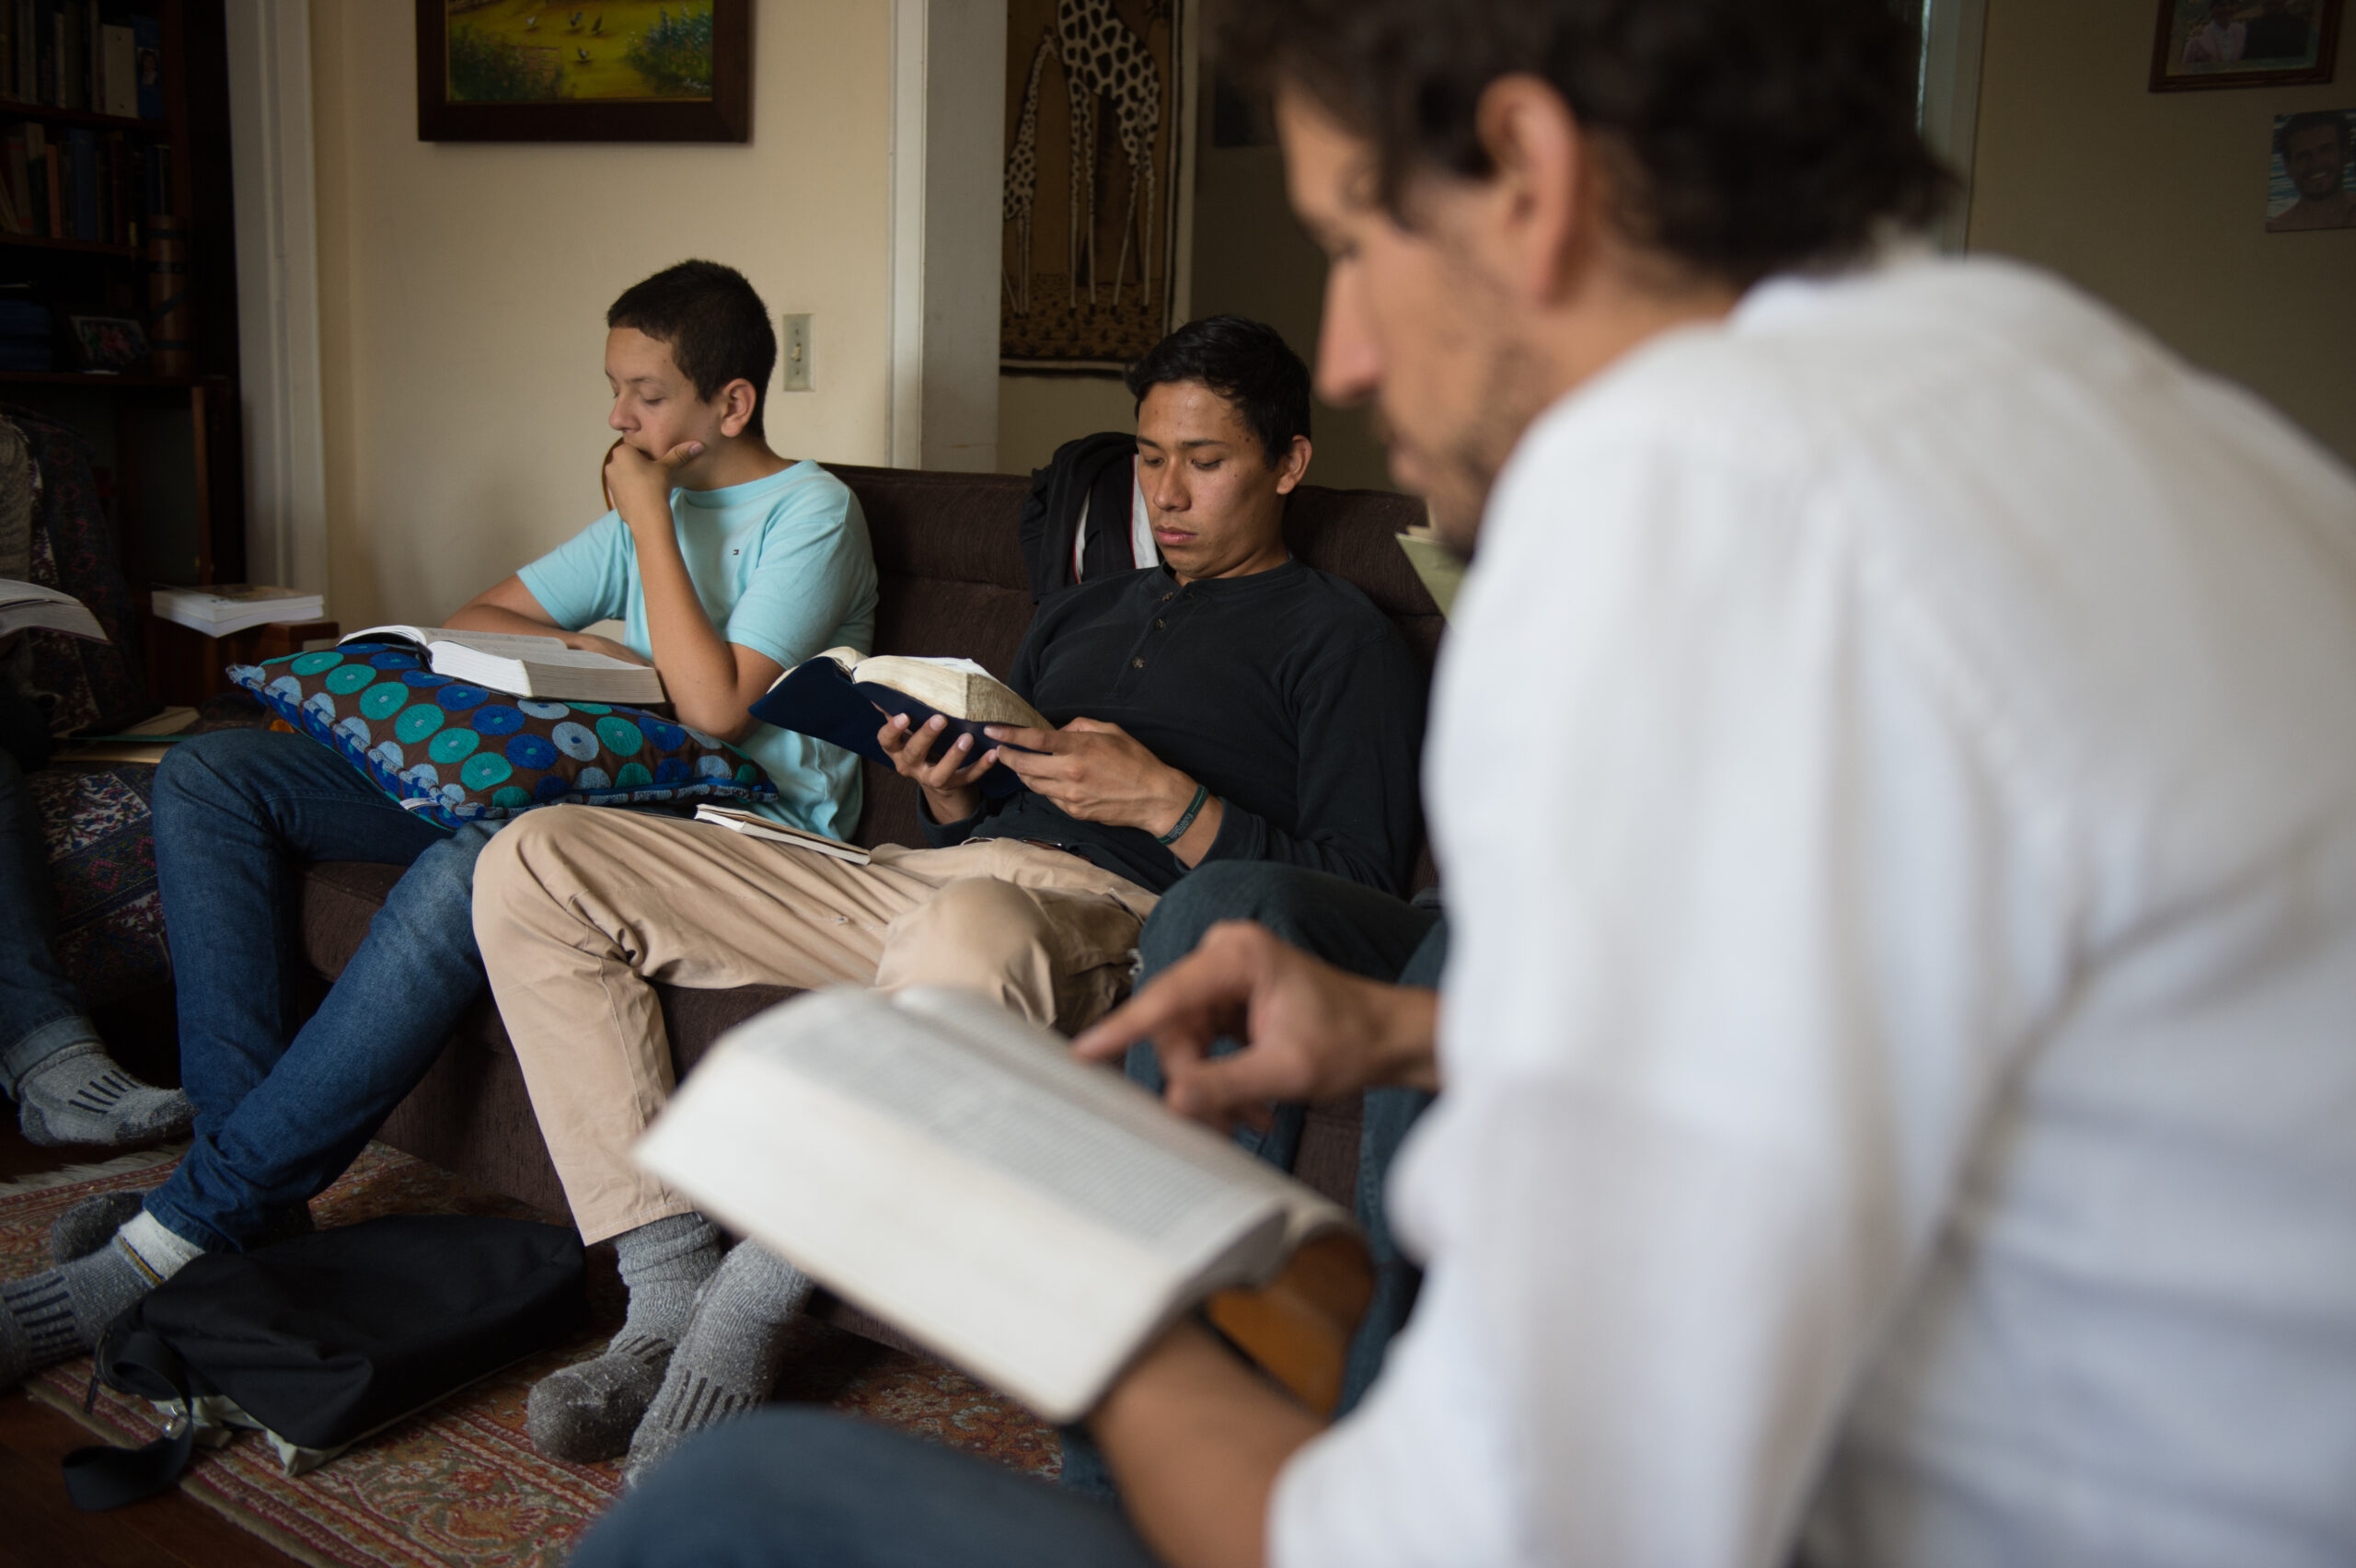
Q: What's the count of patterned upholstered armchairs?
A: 1